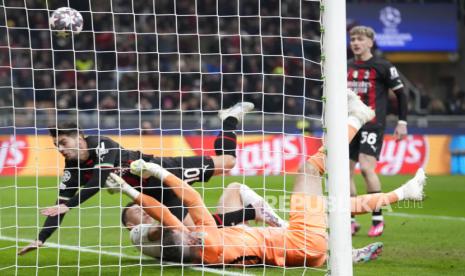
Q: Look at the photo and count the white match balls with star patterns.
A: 1